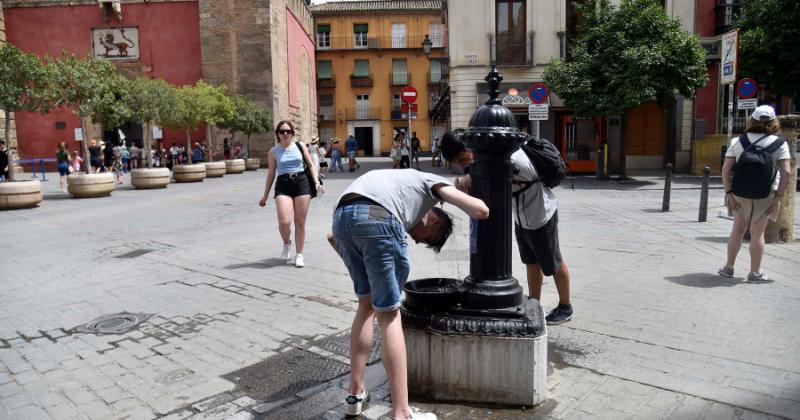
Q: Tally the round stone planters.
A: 7